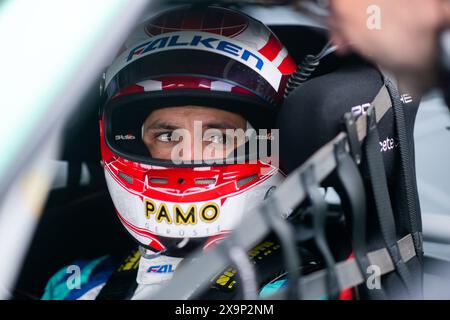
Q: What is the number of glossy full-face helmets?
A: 1